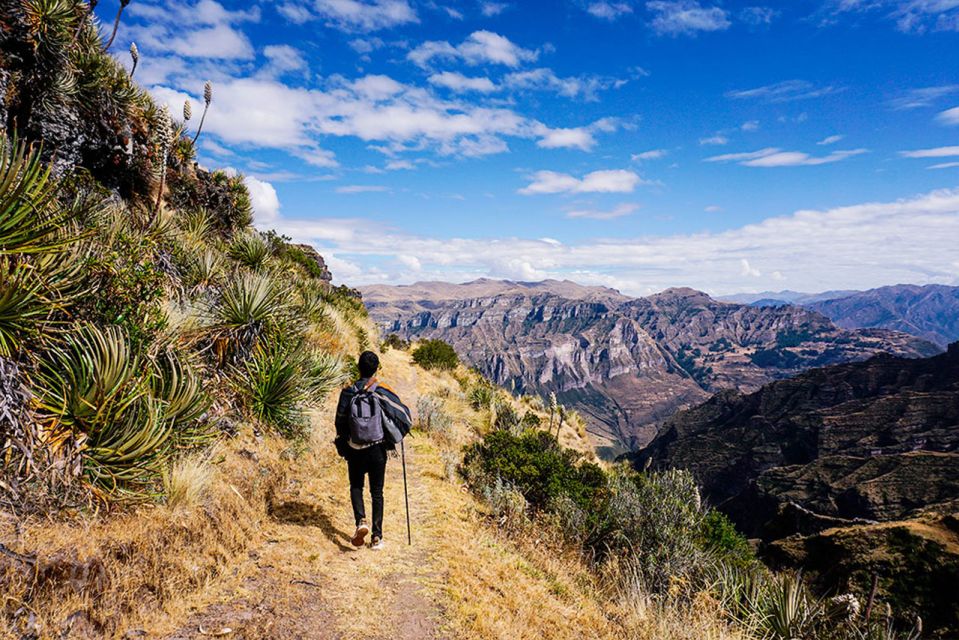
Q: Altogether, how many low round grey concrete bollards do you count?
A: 0